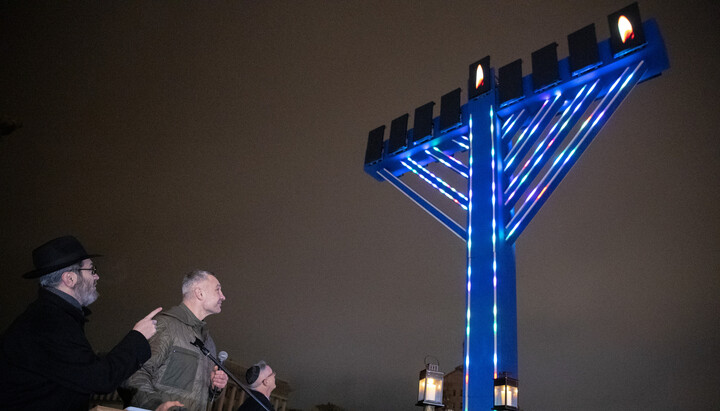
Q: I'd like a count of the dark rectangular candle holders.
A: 9